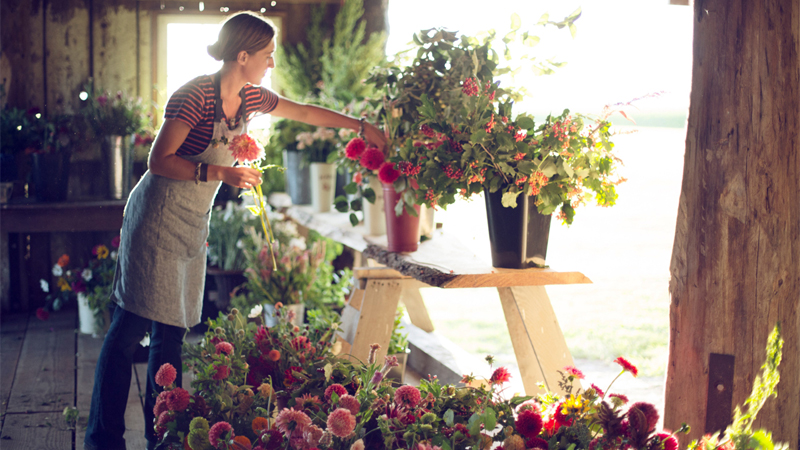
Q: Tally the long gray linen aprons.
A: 1